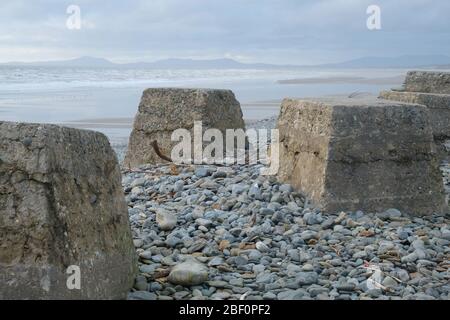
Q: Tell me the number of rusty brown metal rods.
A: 1